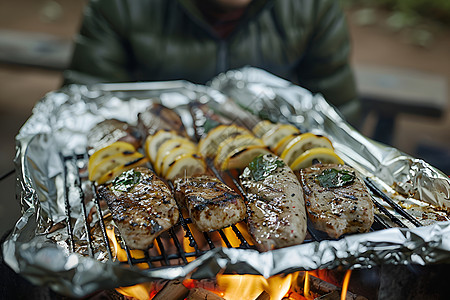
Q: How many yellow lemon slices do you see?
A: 15